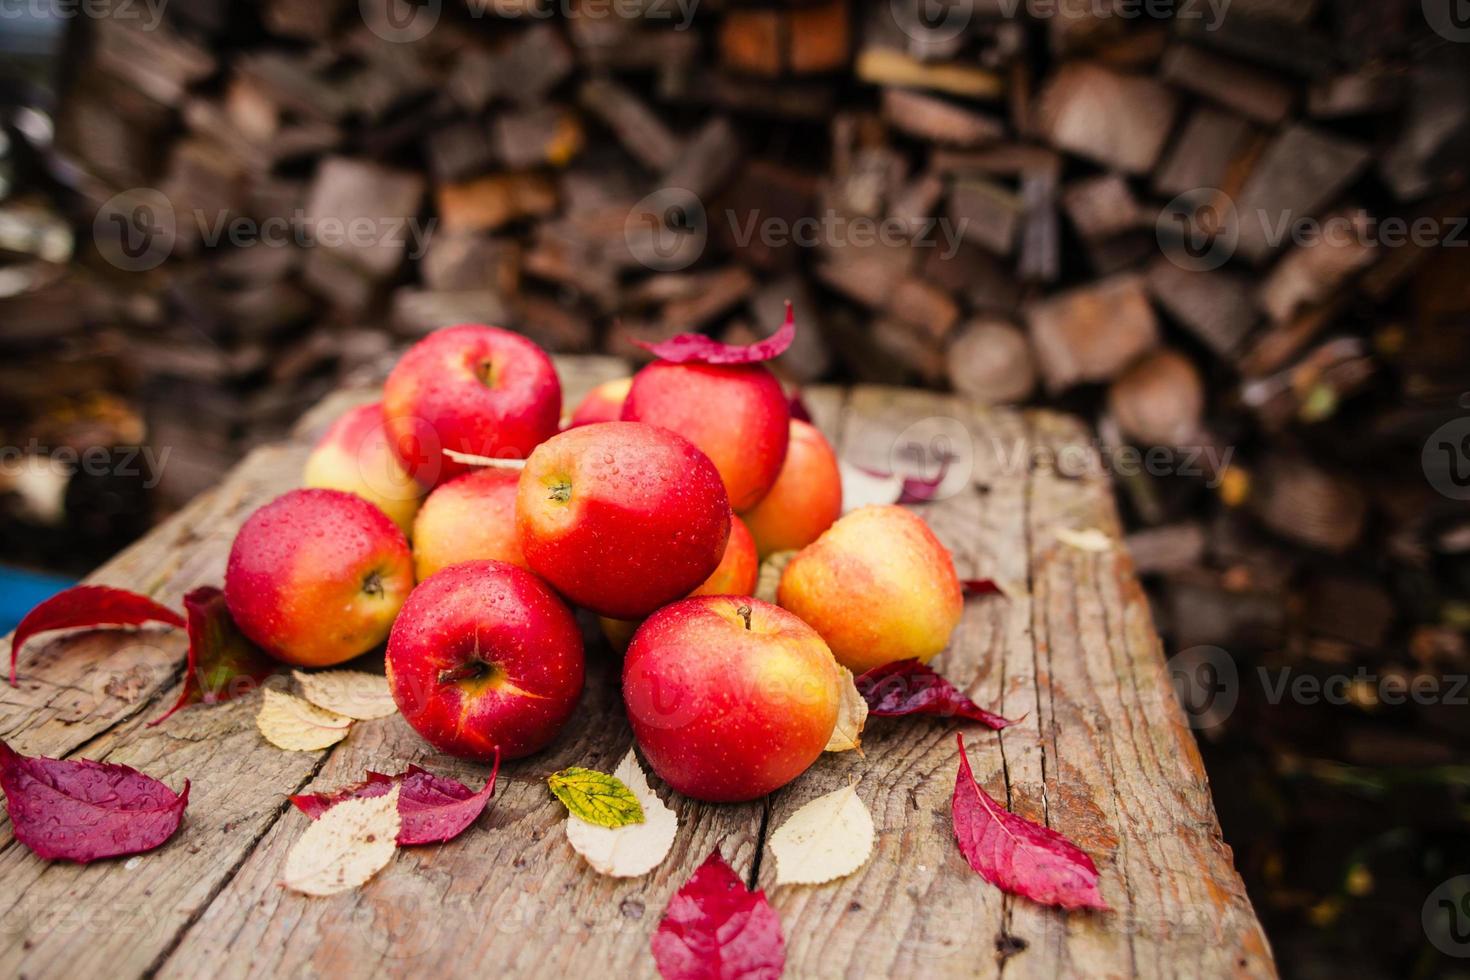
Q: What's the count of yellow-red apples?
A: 12